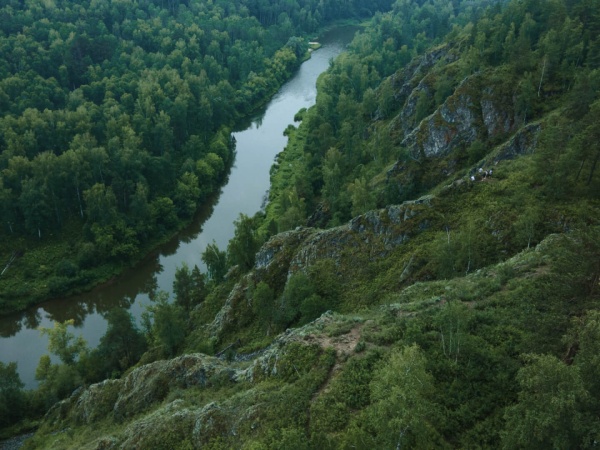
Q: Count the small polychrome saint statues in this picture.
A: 0